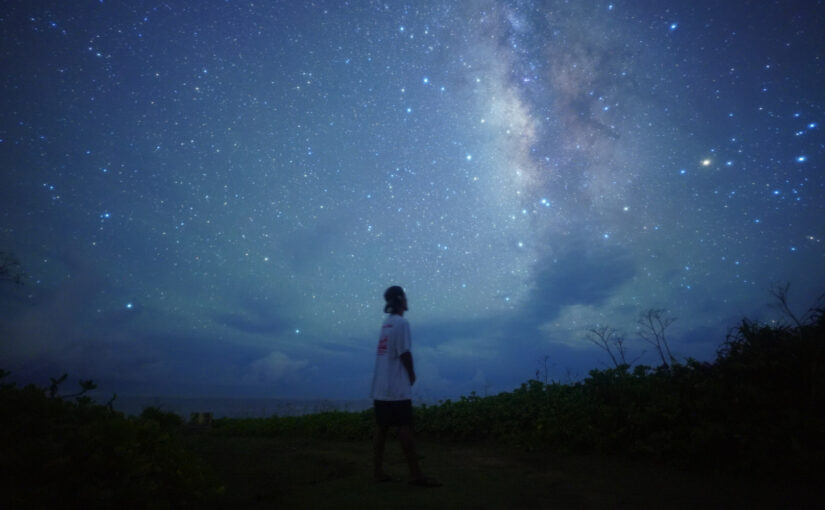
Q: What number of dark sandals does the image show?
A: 2